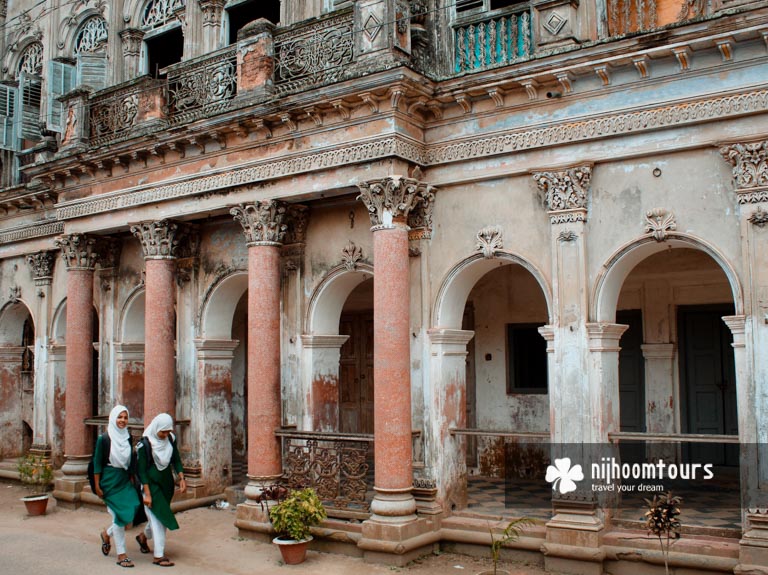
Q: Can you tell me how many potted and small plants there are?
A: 4